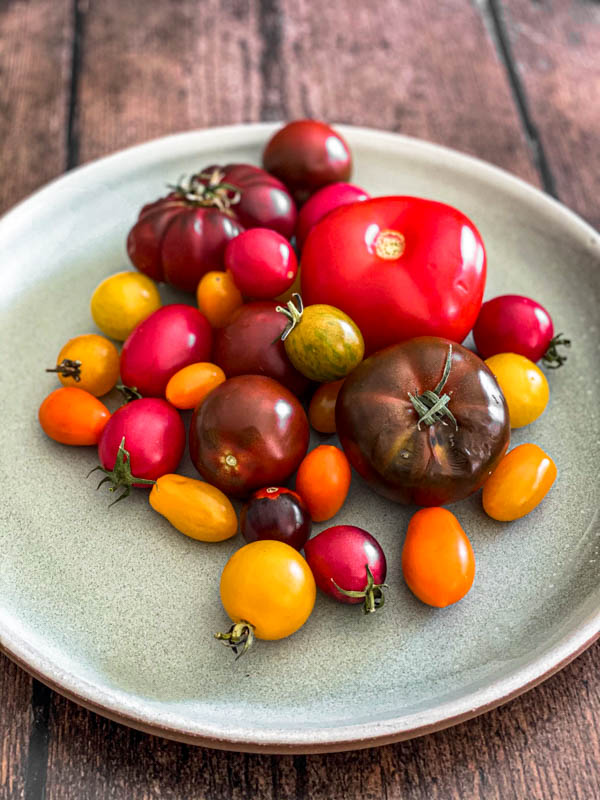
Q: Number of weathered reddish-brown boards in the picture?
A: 4